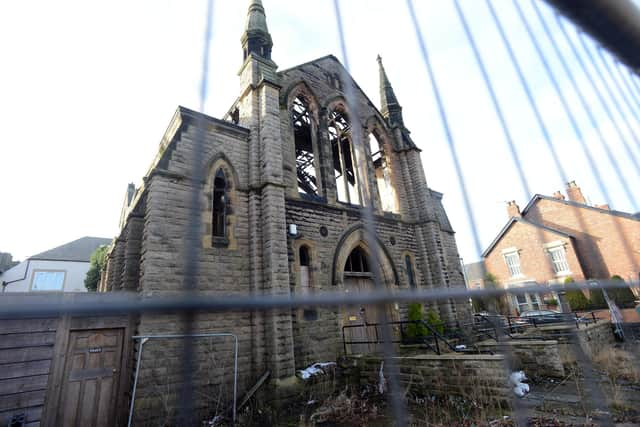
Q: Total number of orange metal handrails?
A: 0